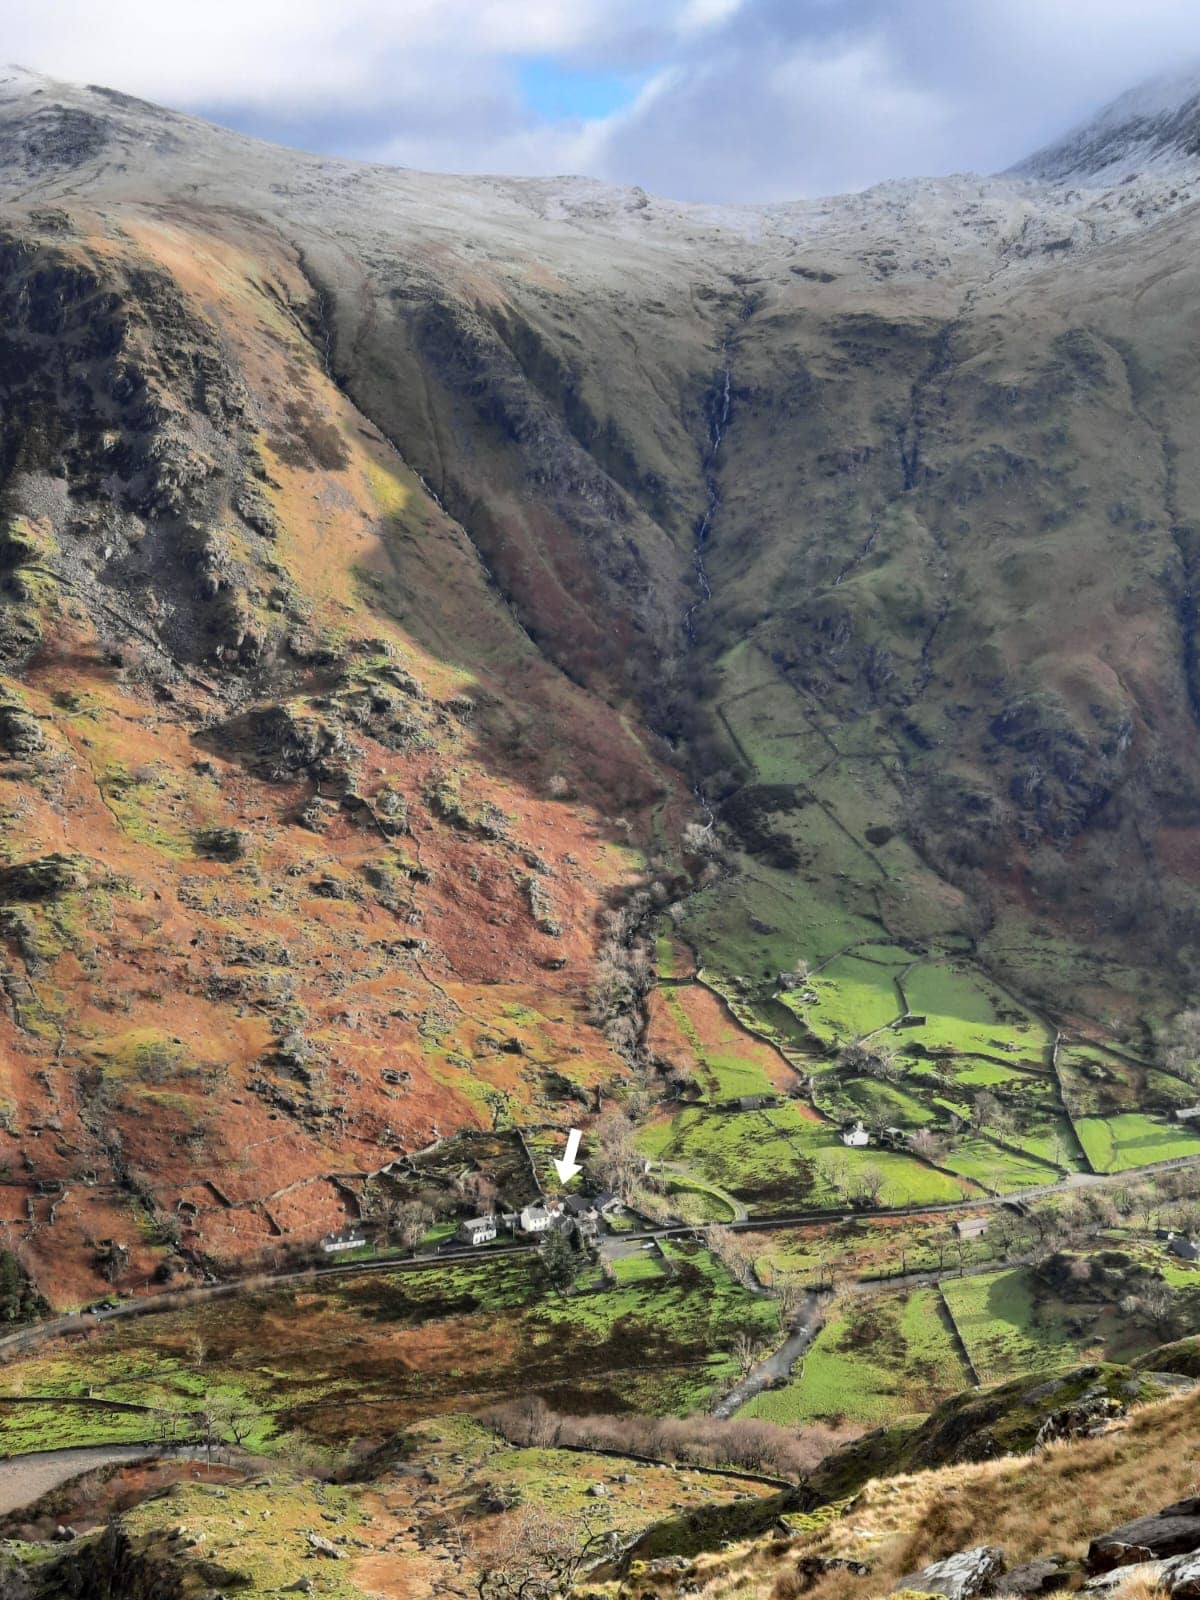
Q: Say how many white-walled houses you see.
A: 4